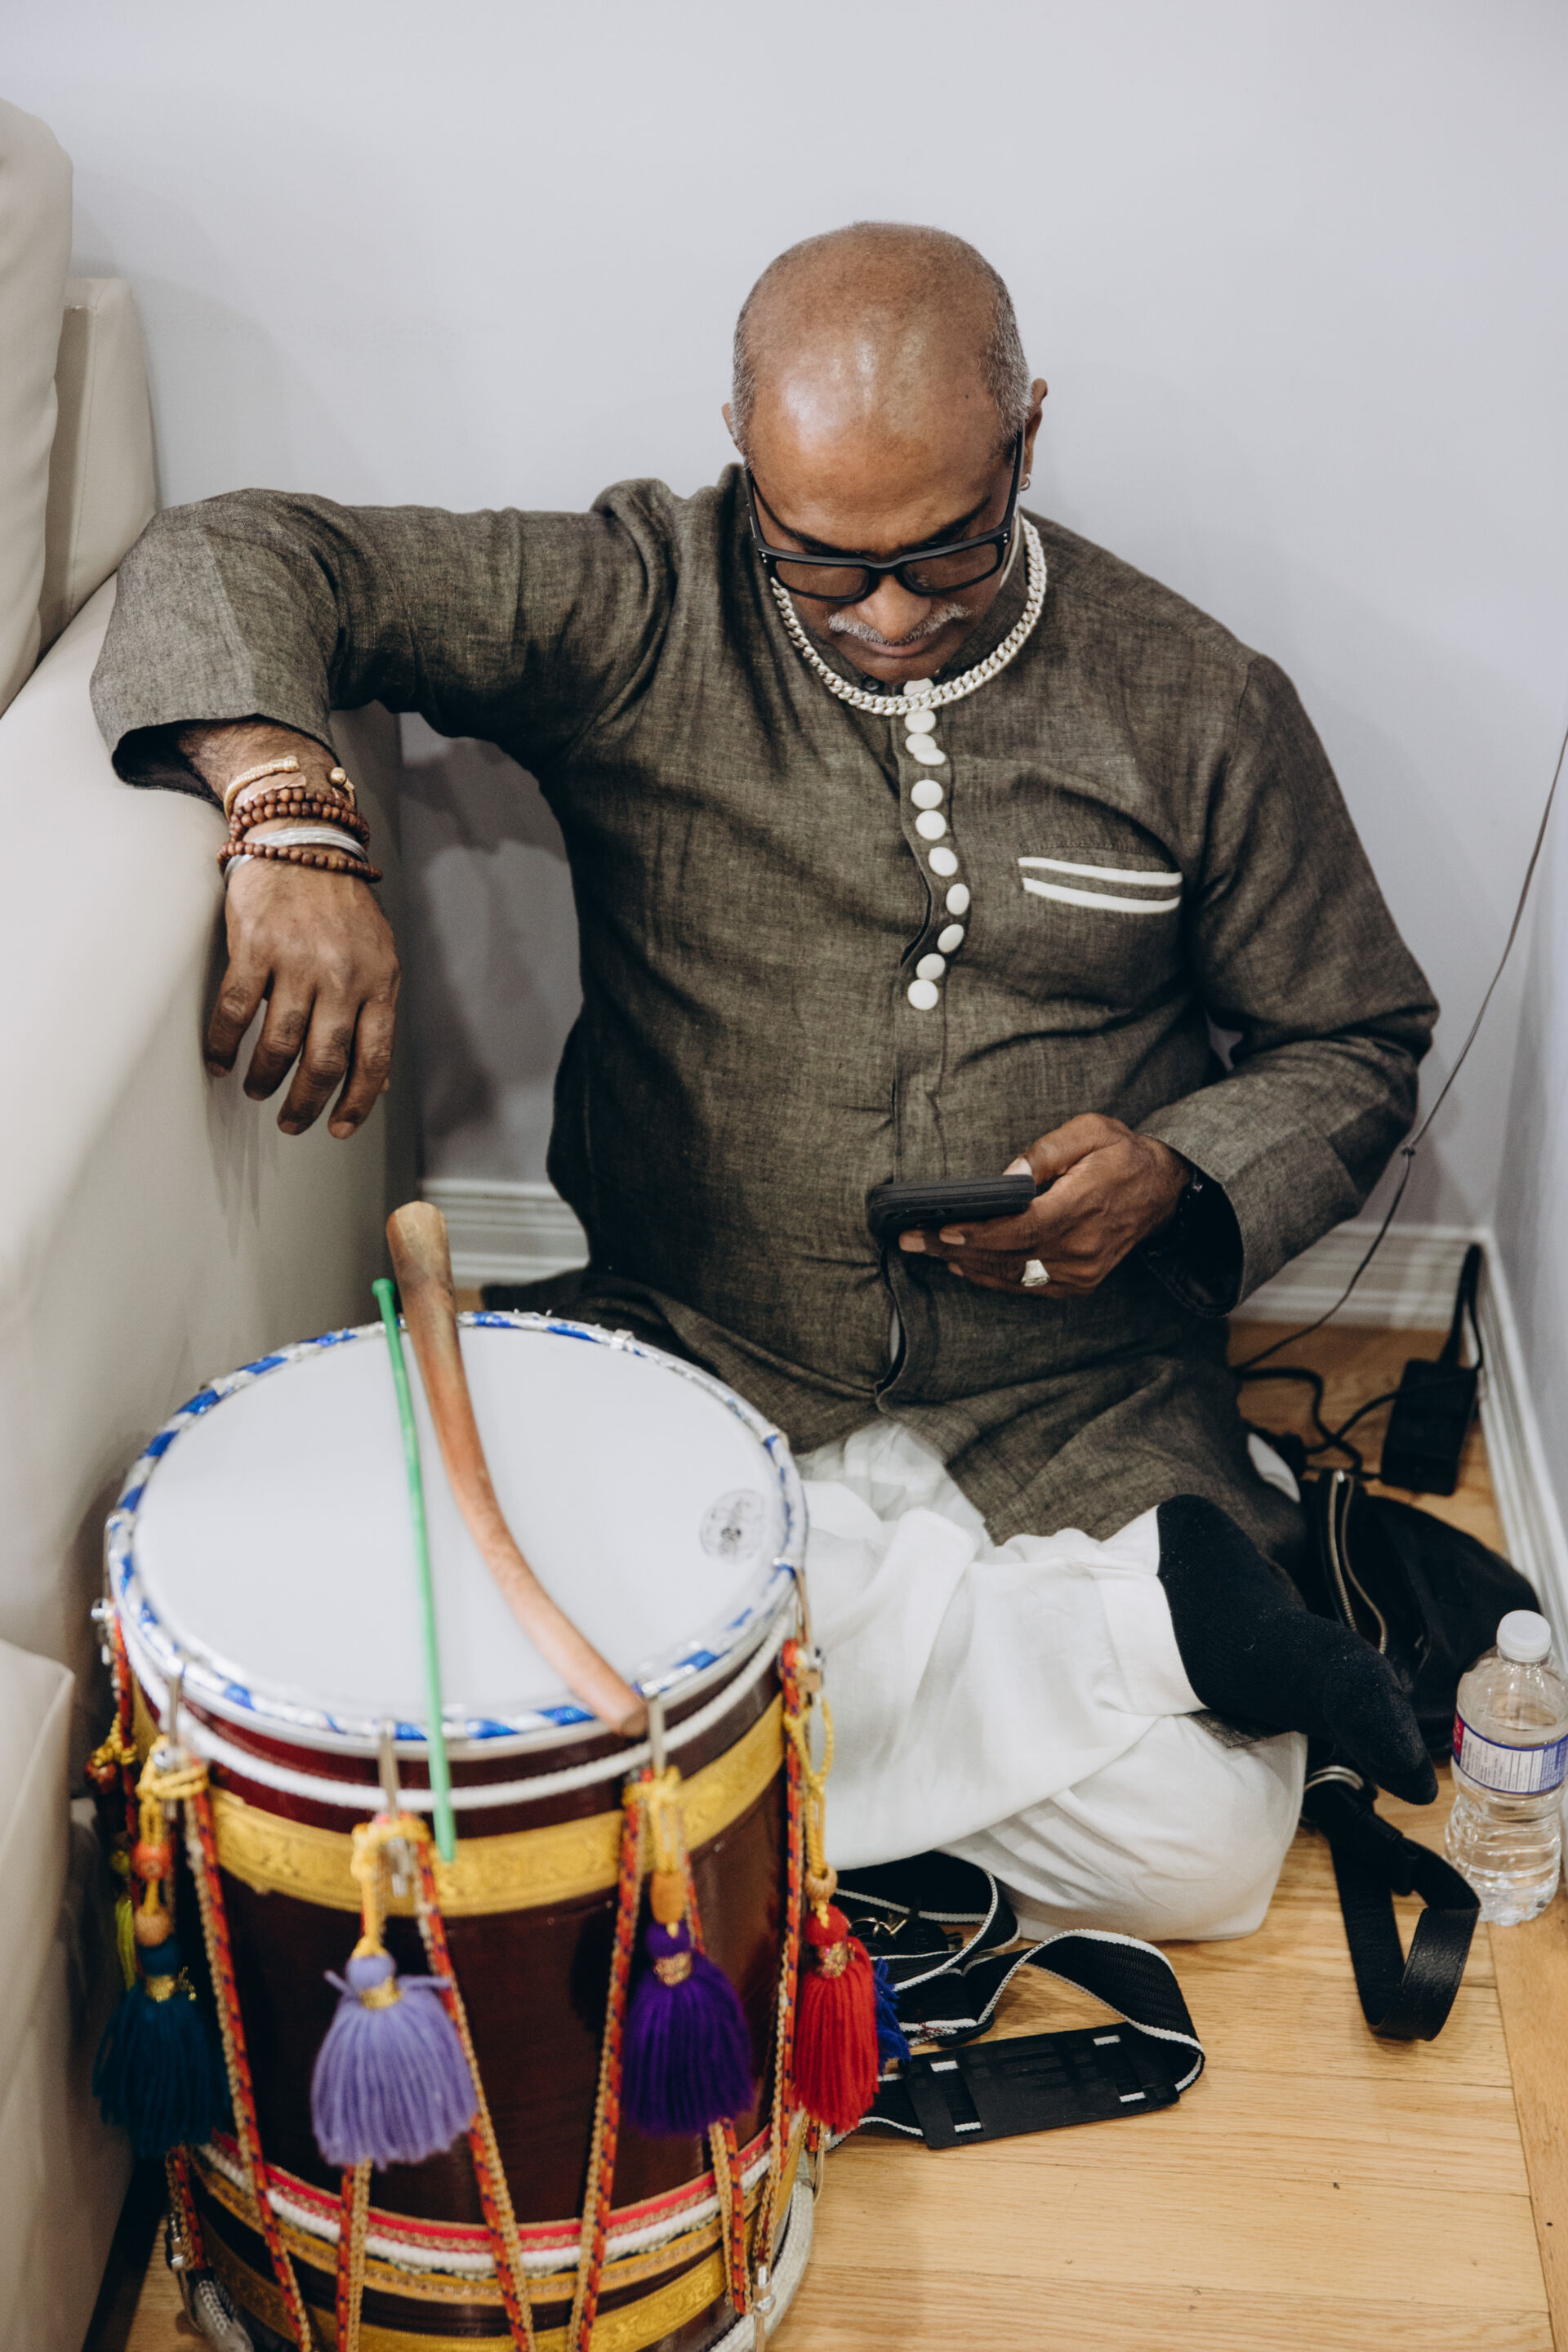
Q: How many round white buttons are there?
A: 11